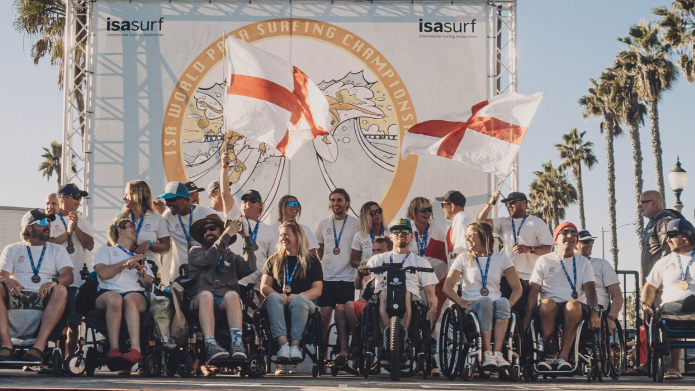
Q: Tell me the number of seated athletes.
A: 10